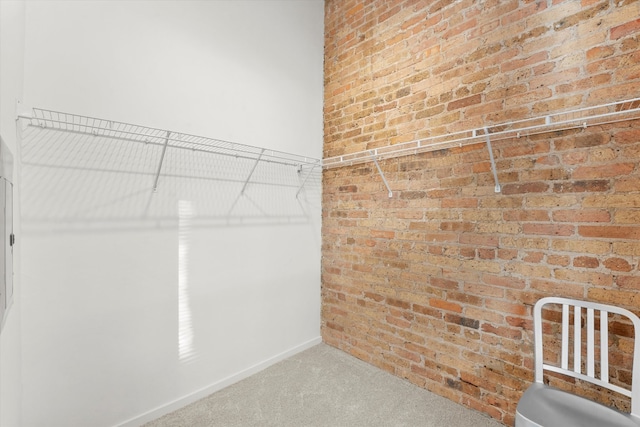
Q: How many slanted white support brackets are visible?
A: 5